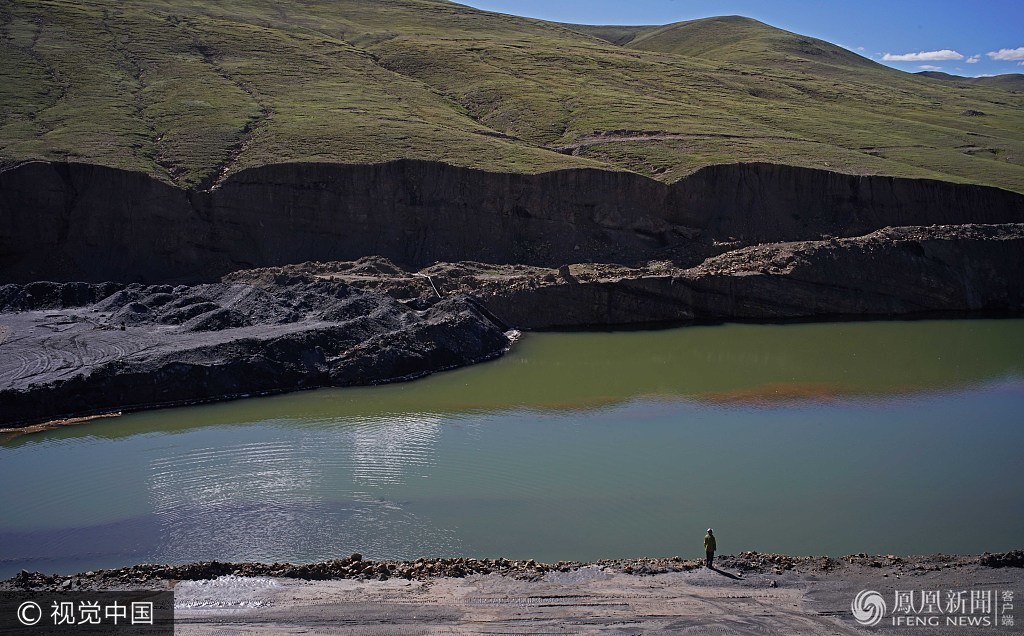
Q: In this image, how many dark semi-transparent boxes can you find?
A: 1